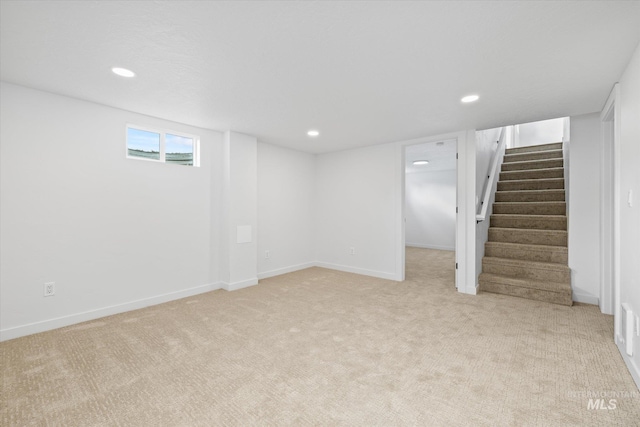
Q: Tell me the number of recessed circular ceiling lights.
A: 4